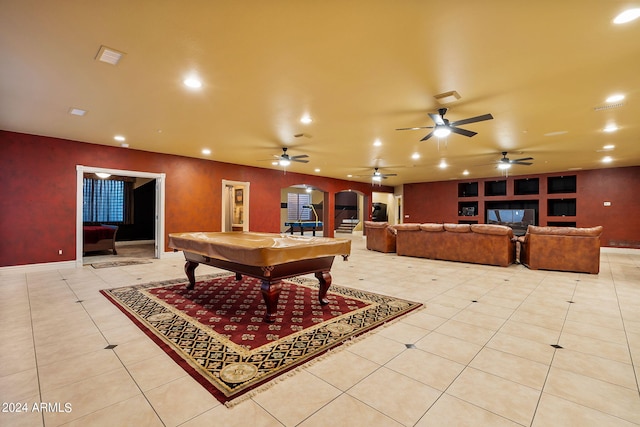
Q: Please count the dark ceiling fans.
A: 4